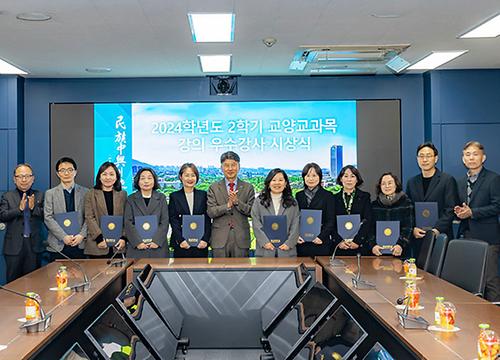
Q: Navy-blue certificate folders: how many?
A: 9